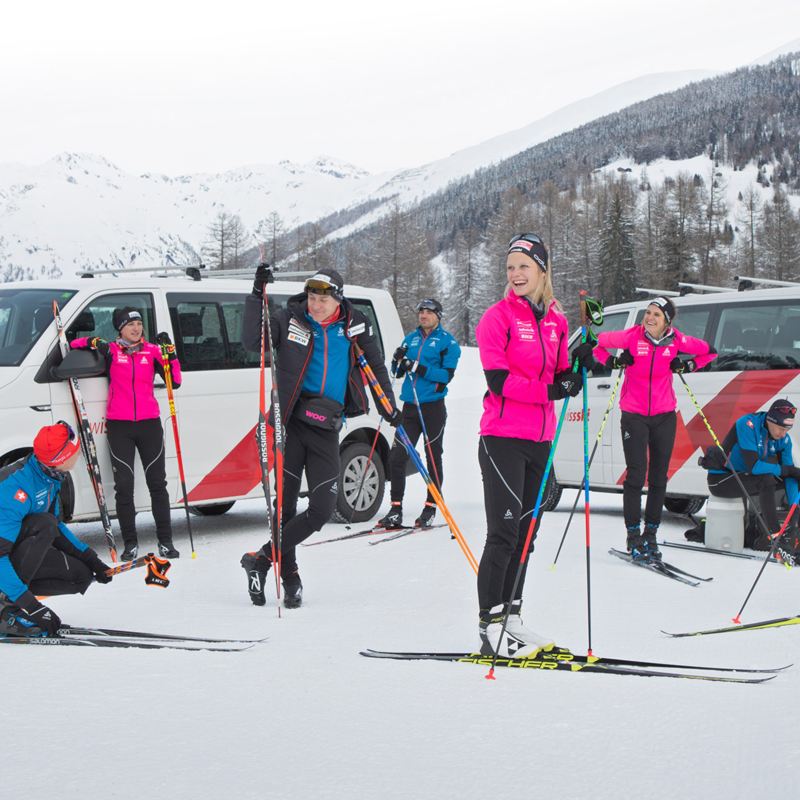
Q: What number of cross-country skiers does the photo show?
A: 7